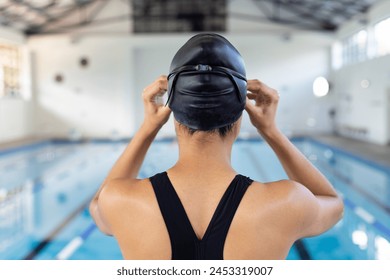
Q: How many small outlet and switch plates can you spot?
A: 0